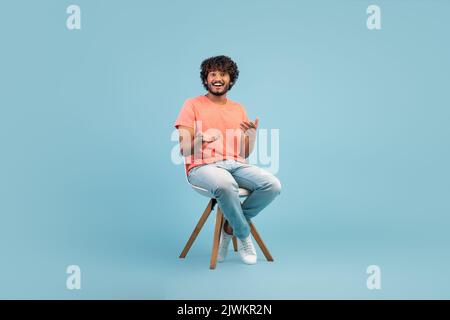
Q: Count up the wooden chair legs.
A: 4